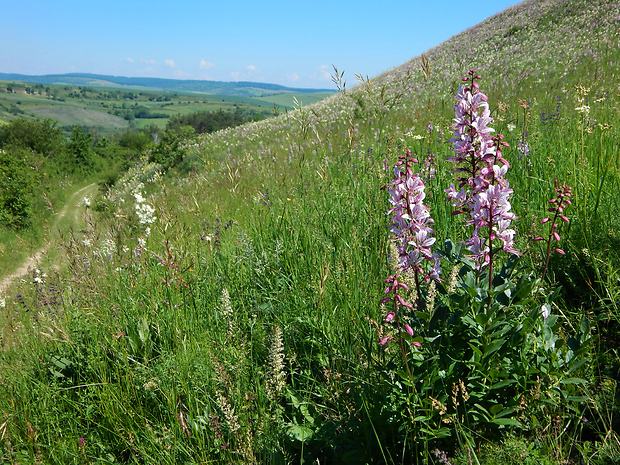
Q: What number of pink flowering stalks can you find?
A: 5